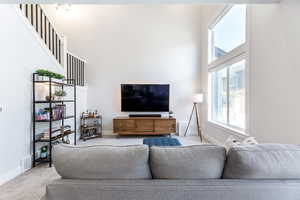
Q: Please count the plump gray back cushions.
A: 3